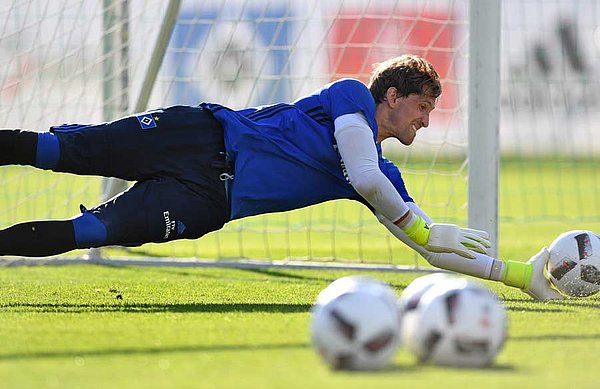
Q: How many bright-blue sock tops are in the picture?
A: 2